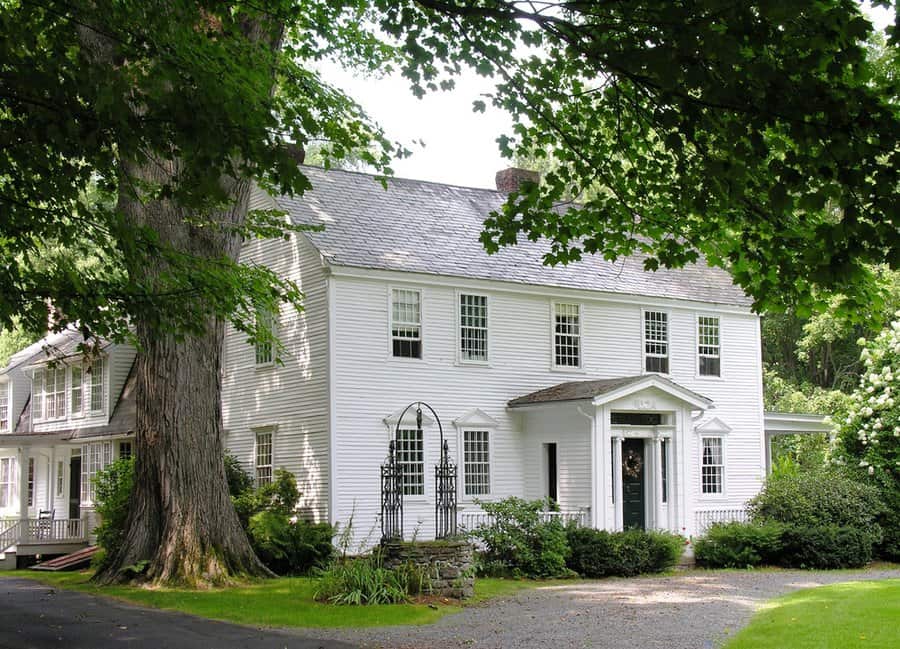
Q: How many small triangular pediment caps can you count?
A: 3